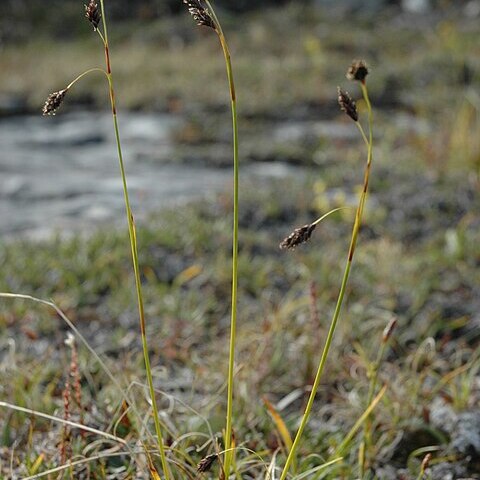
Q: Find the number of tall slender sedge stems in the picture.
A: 3